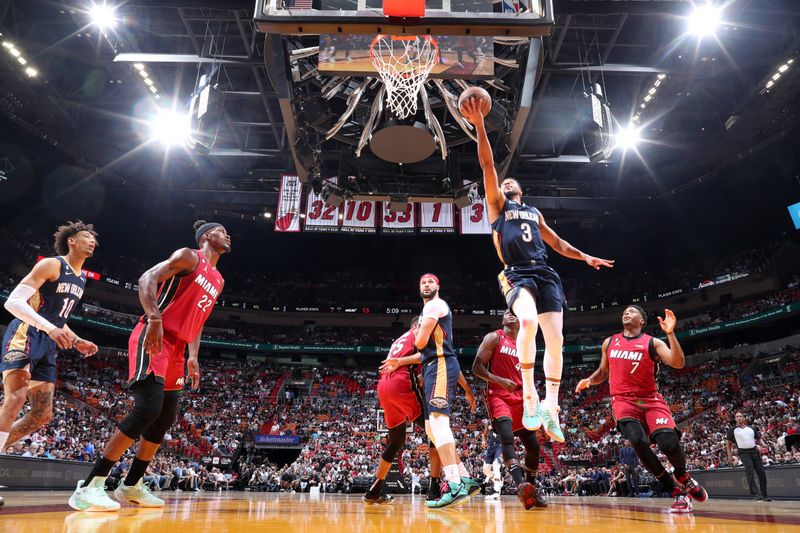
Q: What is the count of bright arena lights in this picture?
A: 4